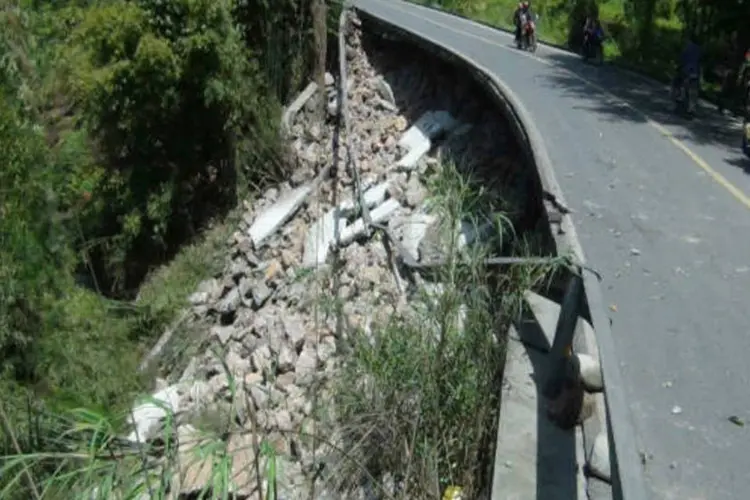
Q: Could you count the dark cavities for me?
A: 1